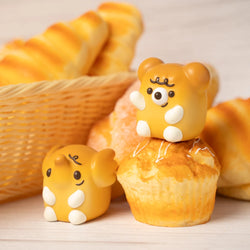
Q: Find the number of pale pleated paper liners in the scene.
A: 1